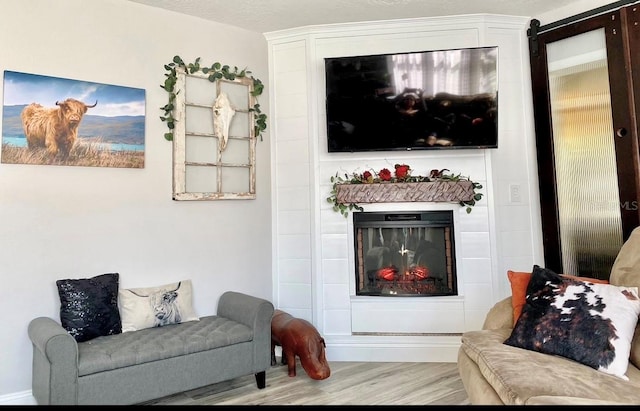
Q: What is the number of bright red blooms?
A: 3